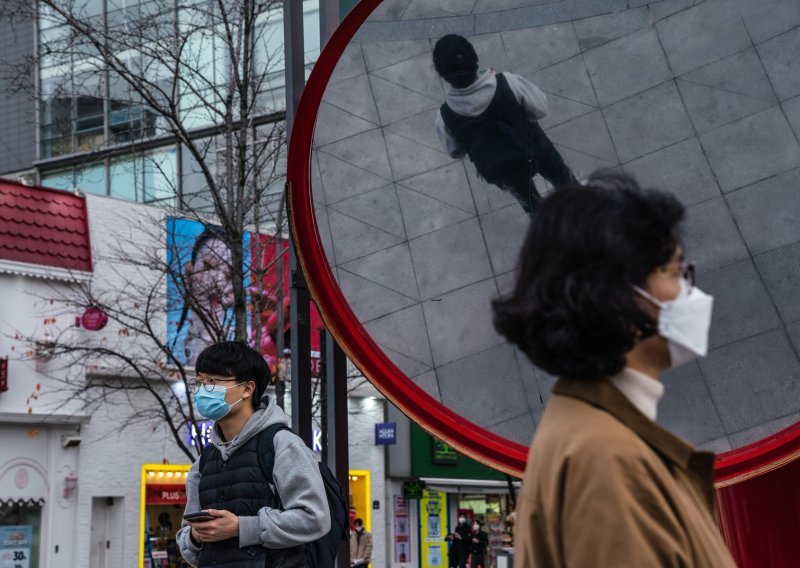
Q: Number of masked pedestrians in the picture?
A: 5